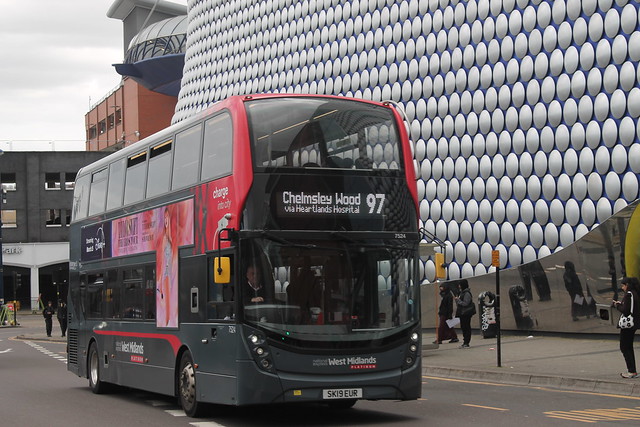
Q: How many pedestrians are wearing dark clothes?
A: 5